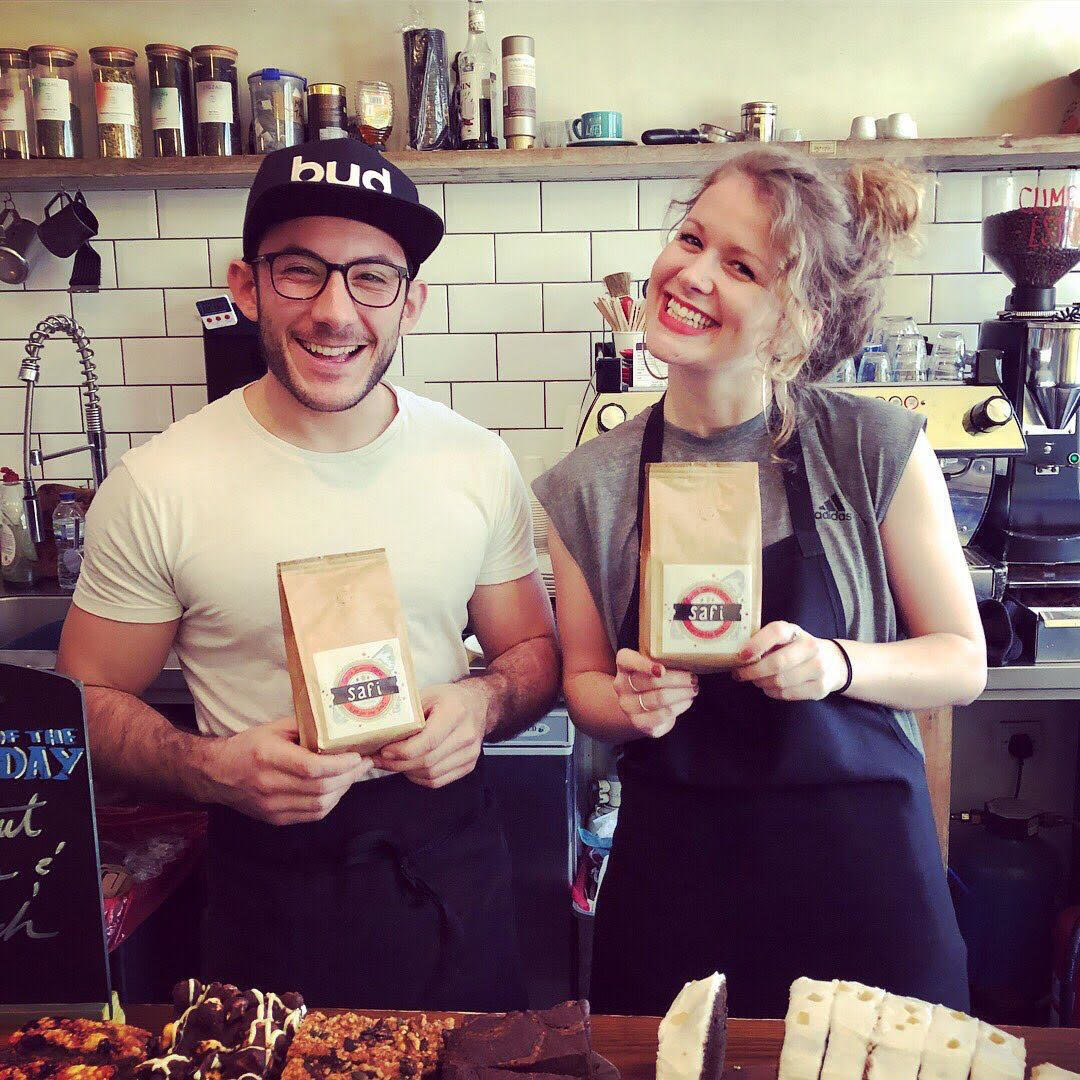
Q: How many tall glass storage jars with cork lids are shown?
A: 5